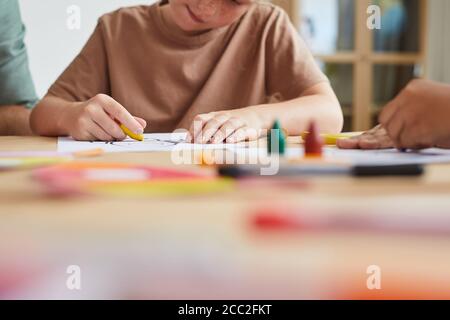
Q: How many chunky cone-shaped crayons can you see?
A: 2